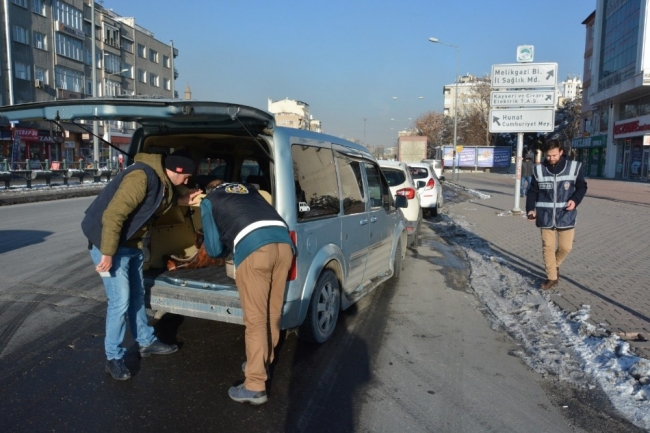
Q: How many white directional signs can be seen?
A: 3